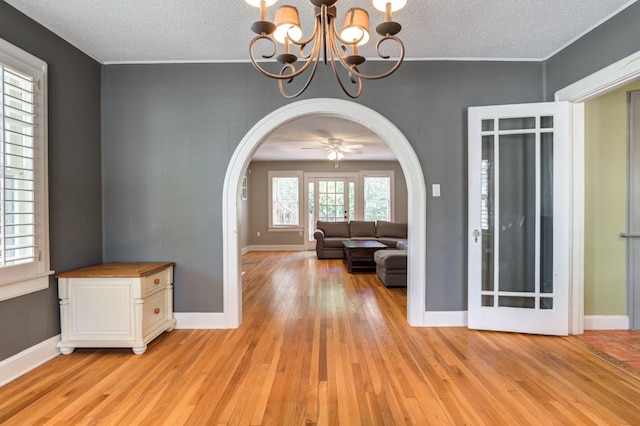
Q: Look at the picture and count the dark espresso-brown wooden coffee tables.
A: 1